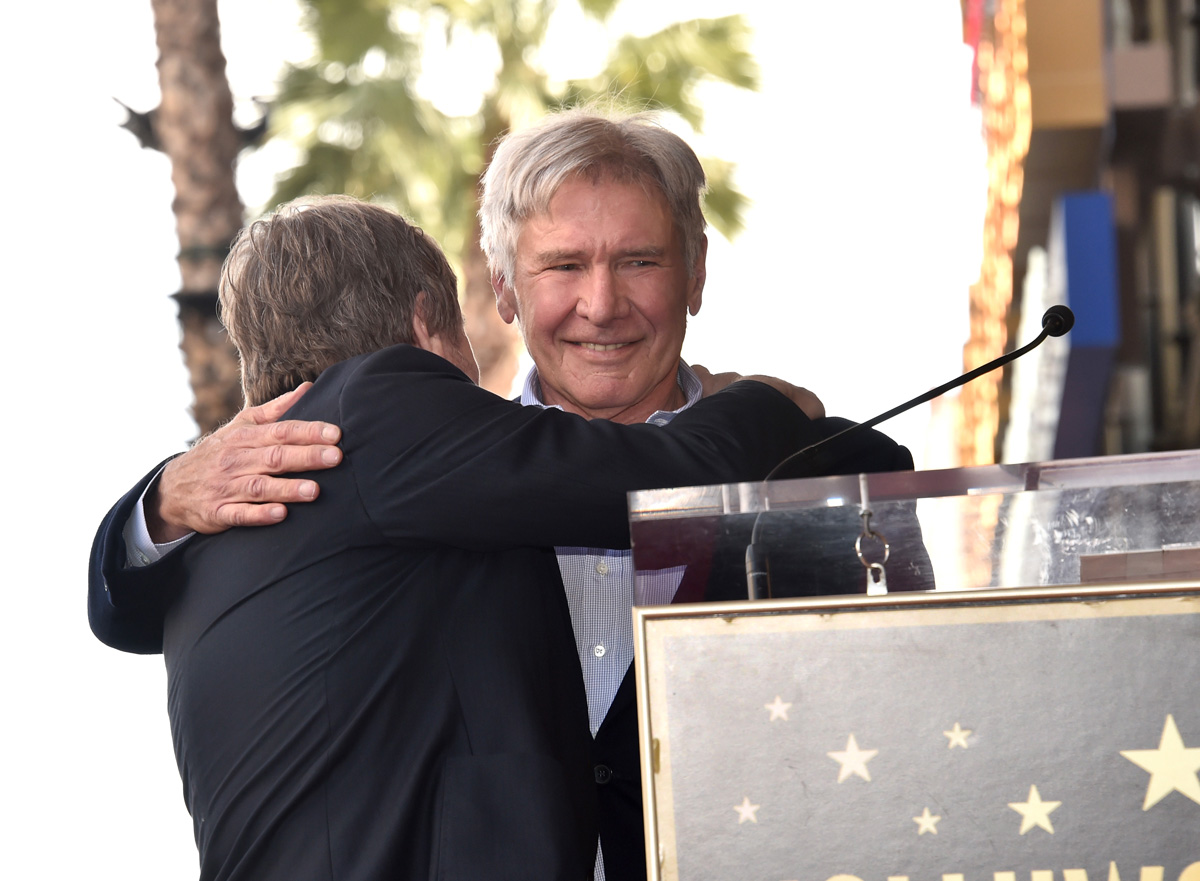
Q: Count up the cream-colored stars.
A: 7